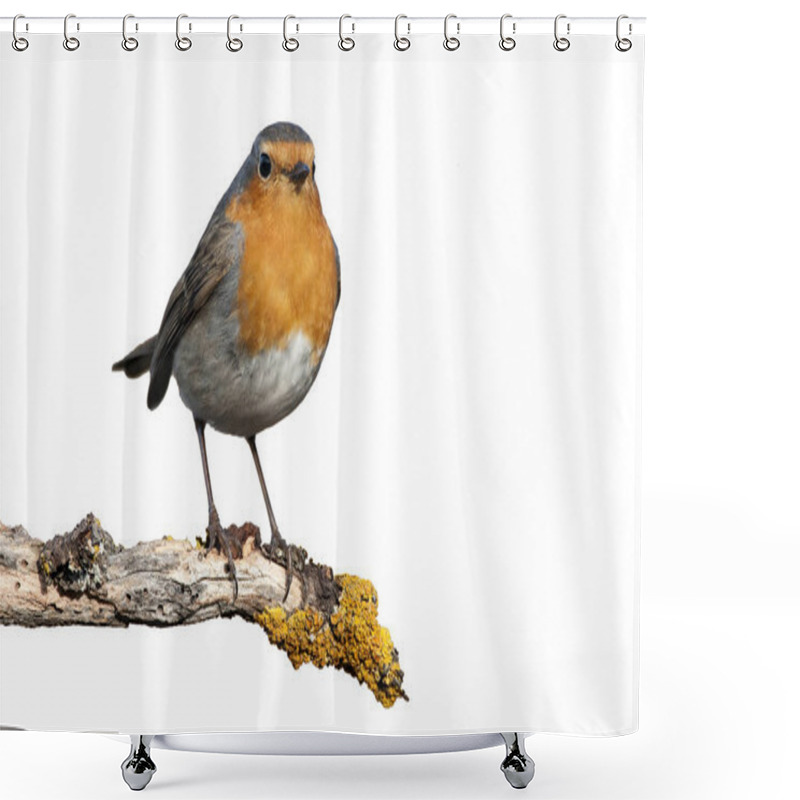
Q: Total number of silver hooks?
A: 12